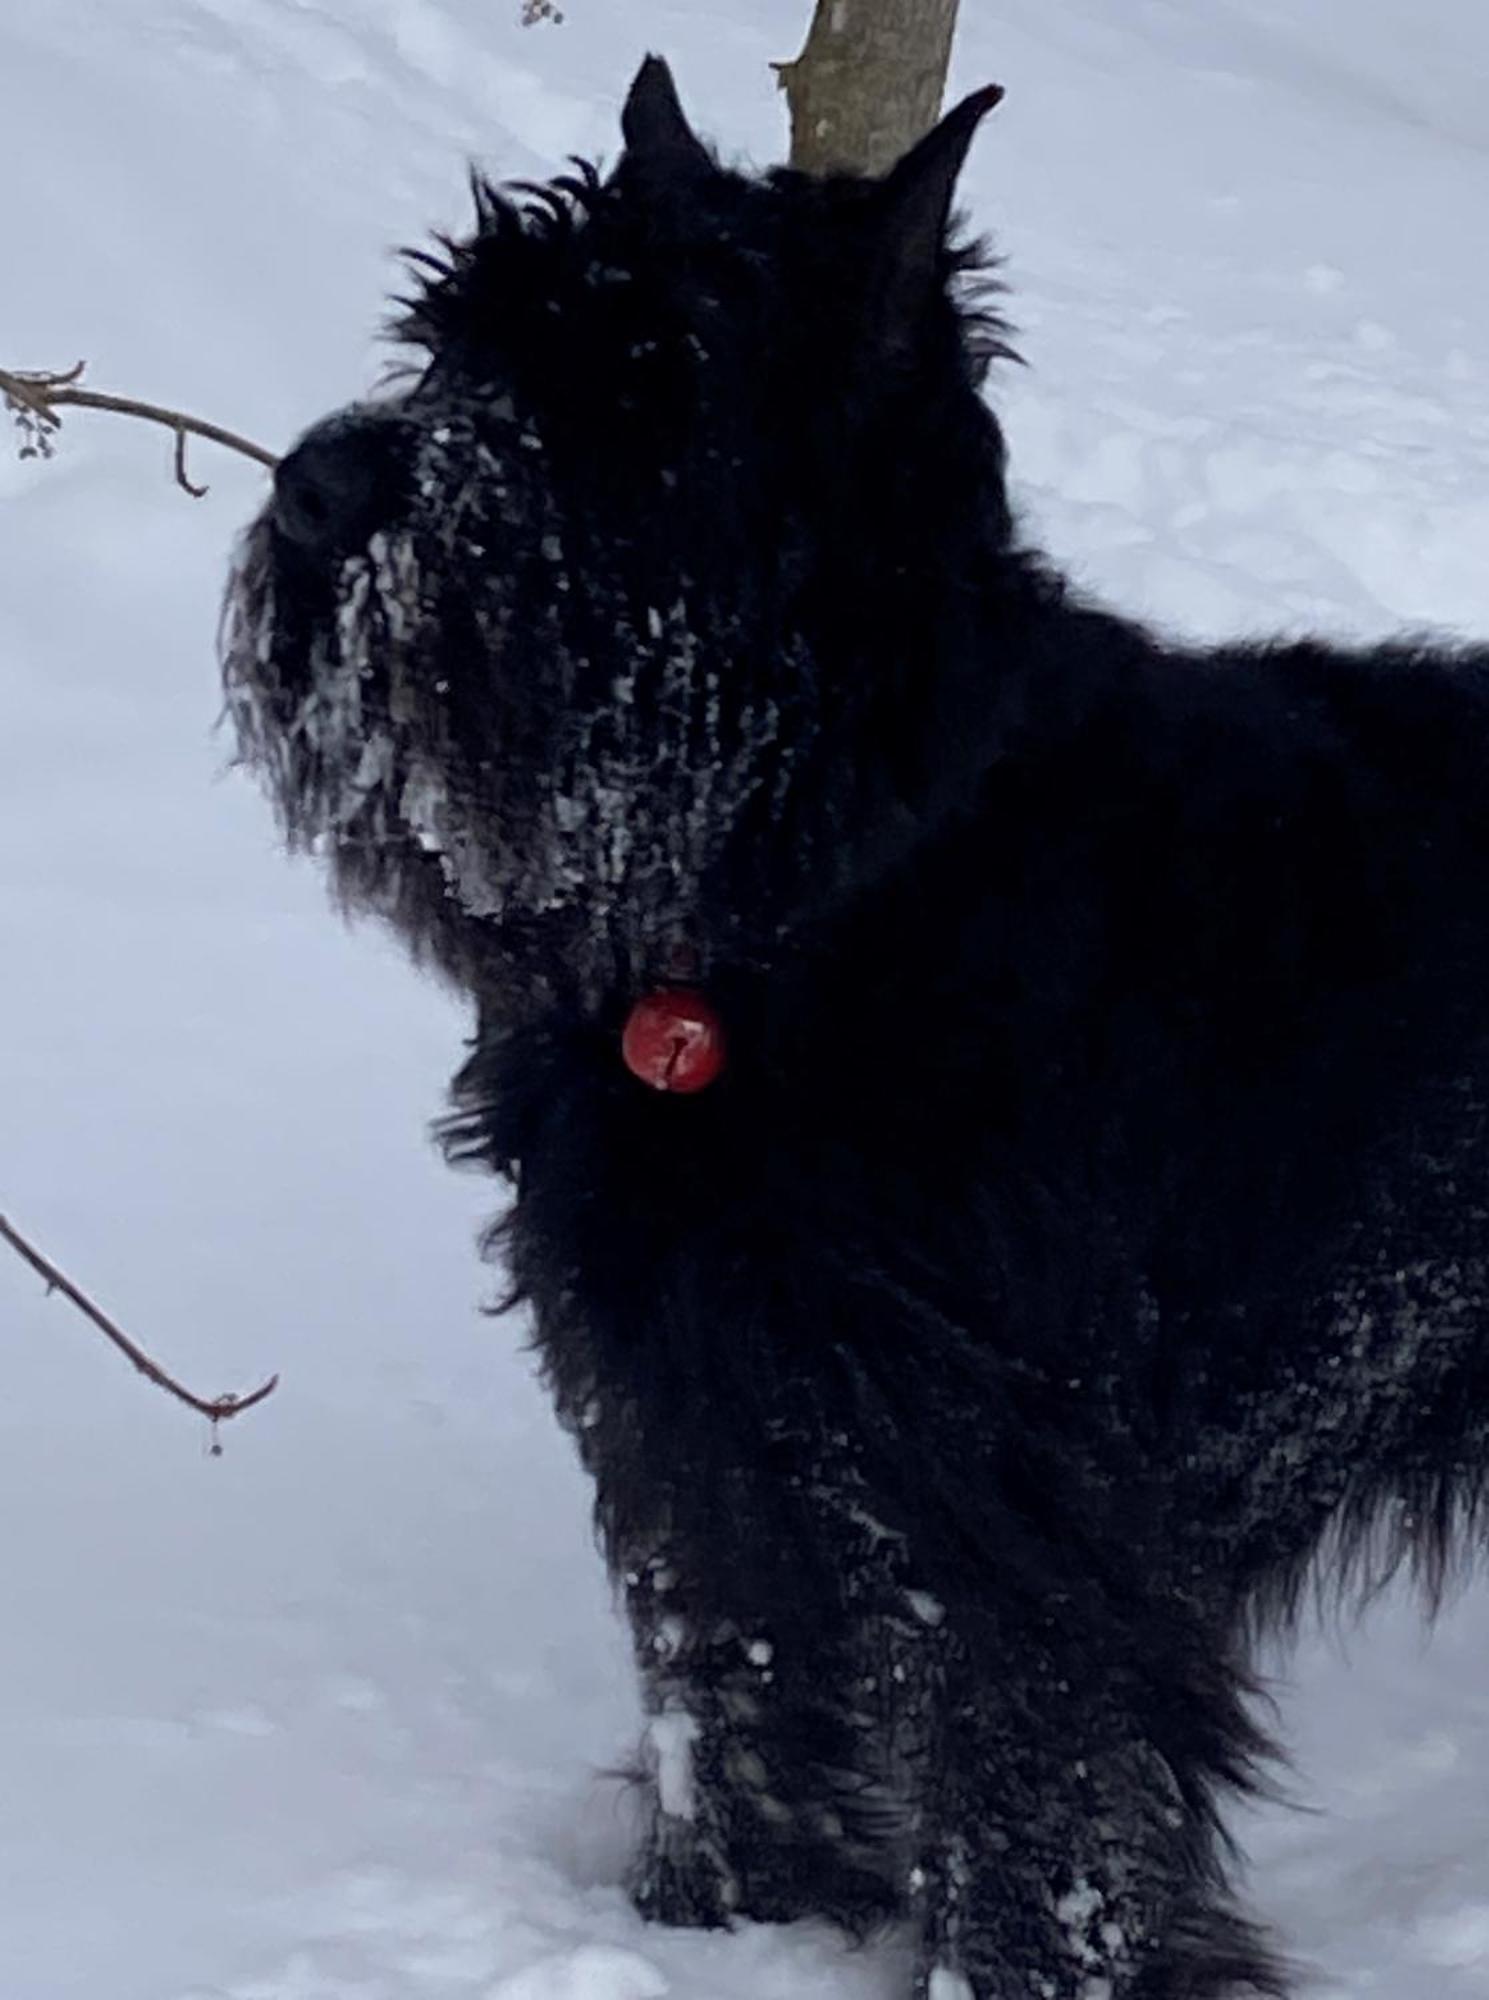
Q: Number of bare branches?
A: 2